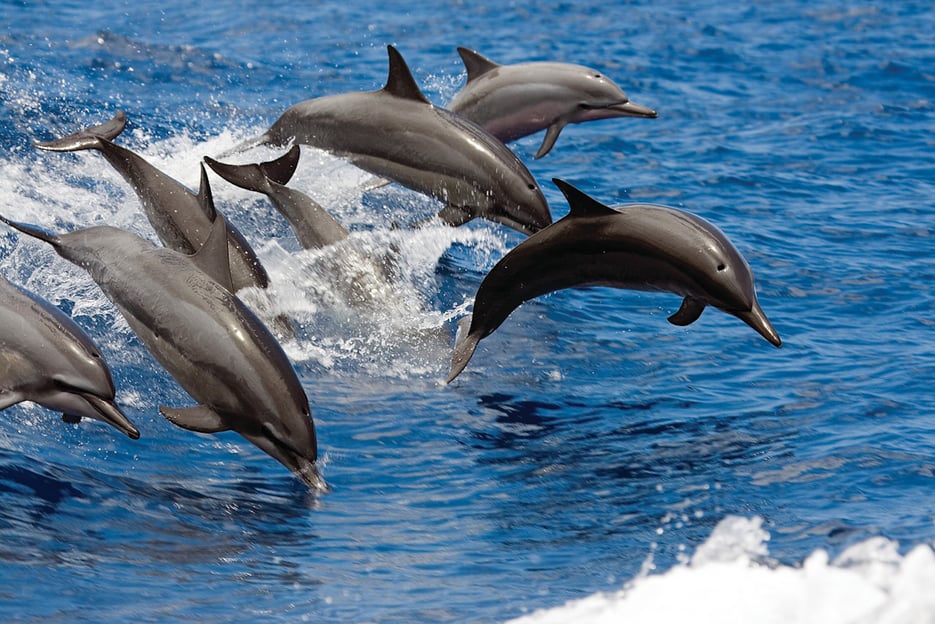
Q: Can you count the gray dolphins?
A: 7